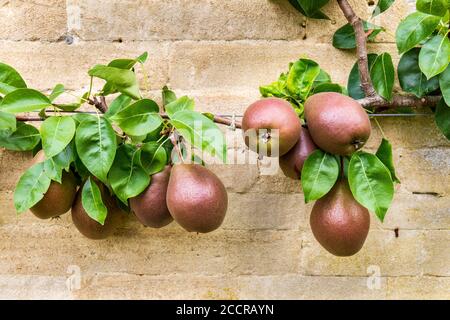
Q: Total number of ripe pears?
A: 8